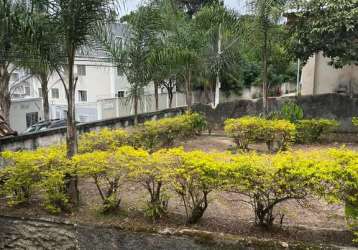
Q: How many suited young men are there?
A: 0